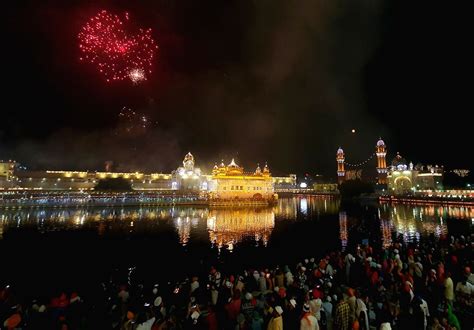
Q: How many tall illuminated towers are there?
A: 2